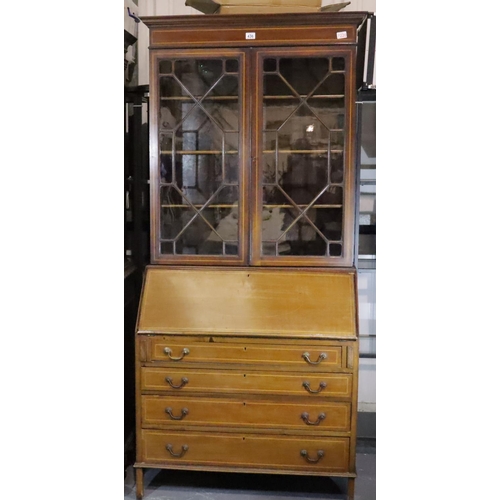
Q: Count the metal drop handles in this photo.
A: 8